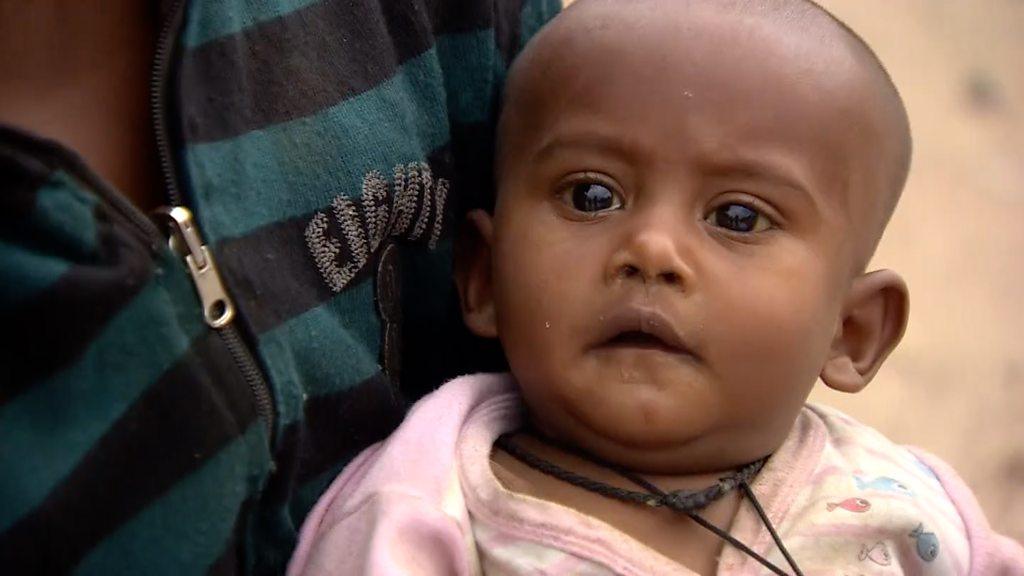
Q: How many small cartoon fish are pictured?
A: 4